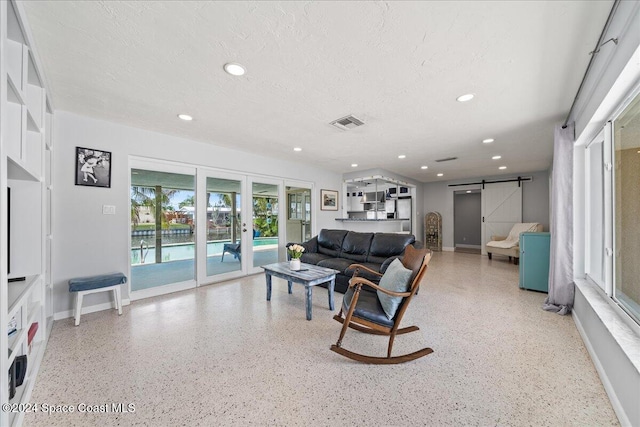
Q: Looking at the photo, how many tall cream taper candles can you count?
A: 0